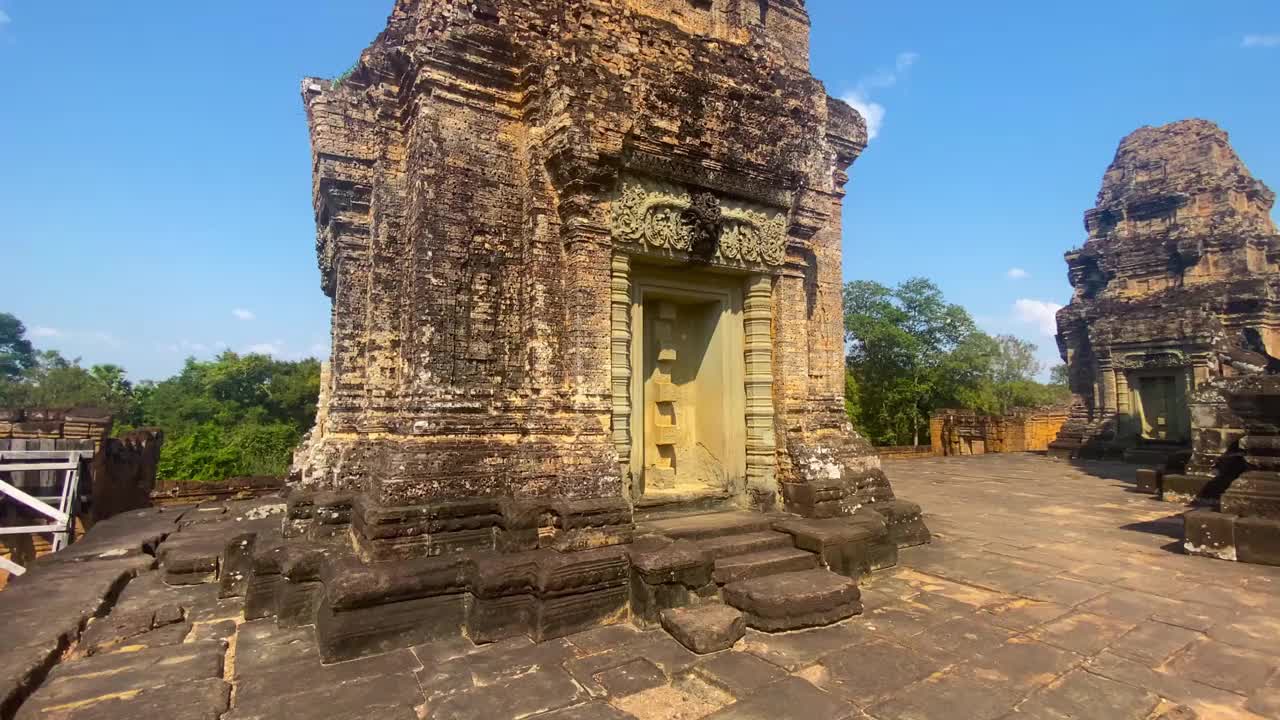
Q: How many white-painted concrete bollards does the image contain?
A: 0